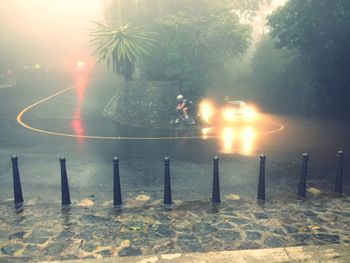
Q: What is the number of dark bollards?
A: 8